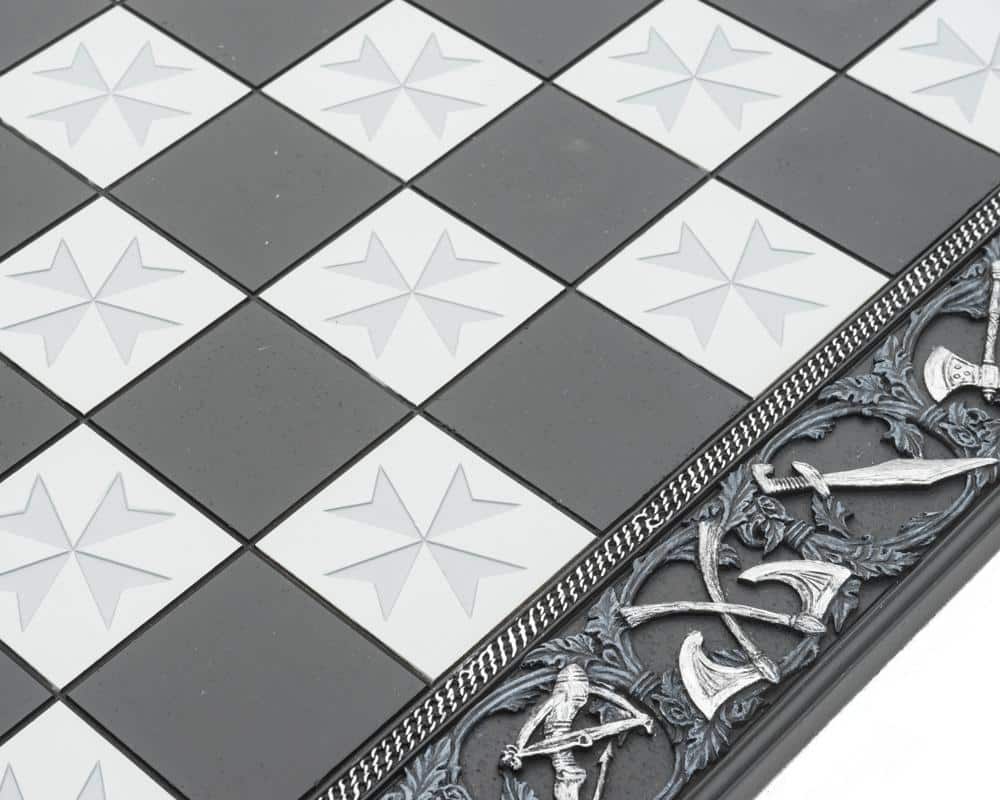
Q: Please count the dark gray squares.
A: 13